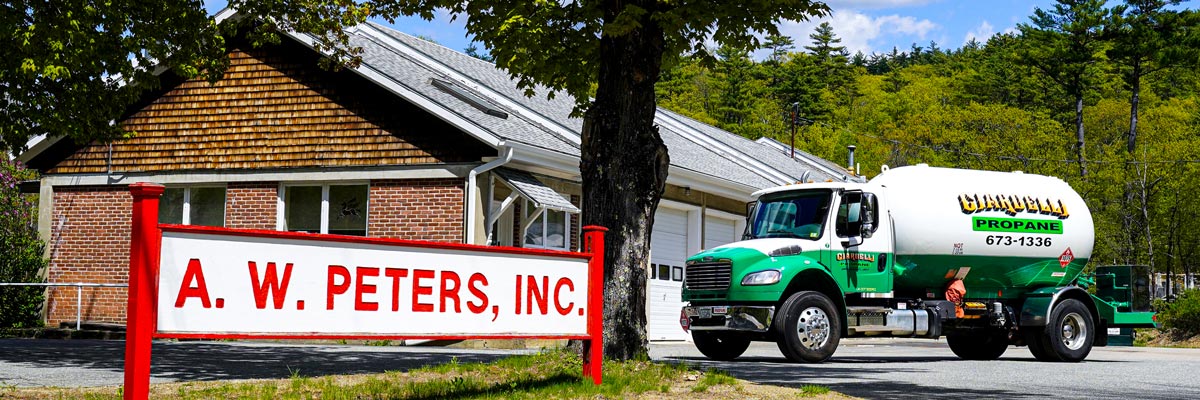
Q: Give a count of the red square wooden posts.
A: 2